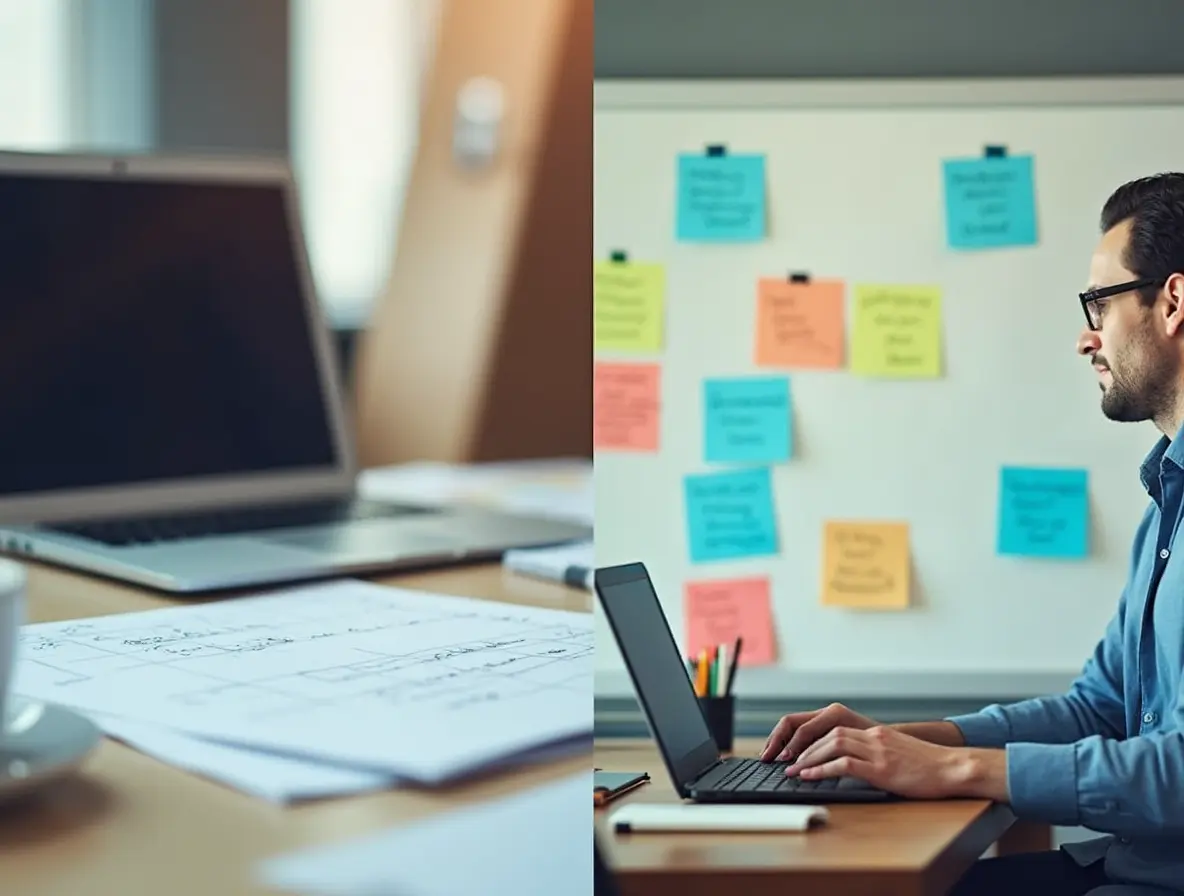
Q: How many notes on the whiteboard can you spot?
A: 11